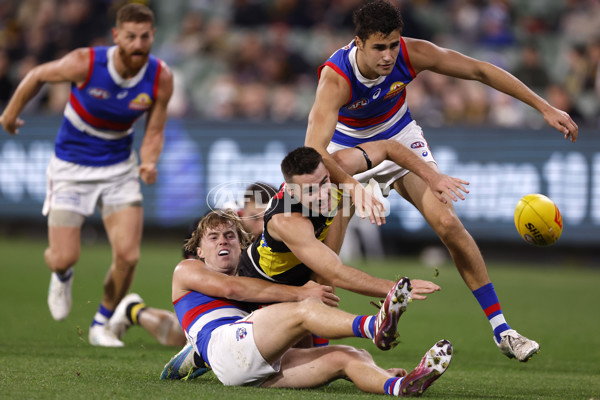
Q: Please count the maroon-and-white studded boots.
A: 2